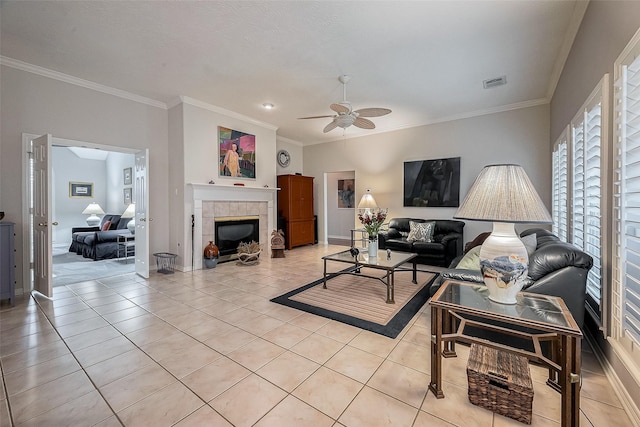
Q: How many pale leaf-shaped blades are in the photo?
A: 5